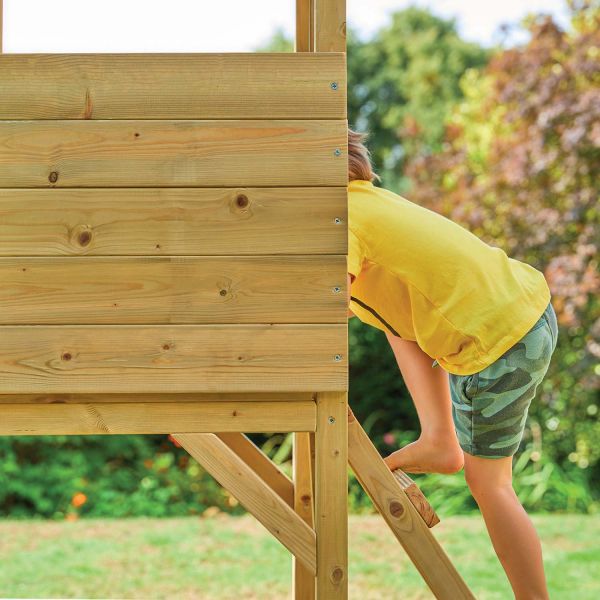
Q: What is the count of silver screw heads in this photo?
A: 6